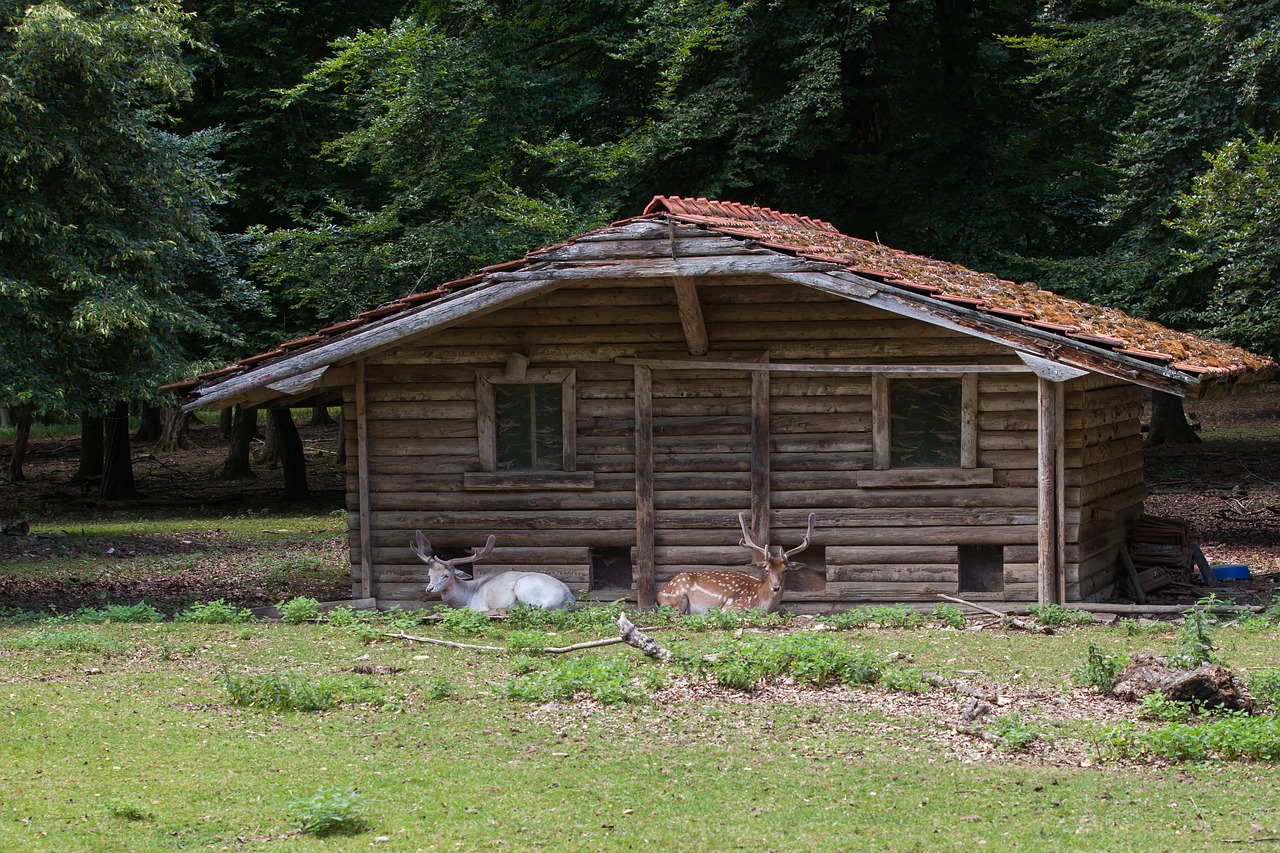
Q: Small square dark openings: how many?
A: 4